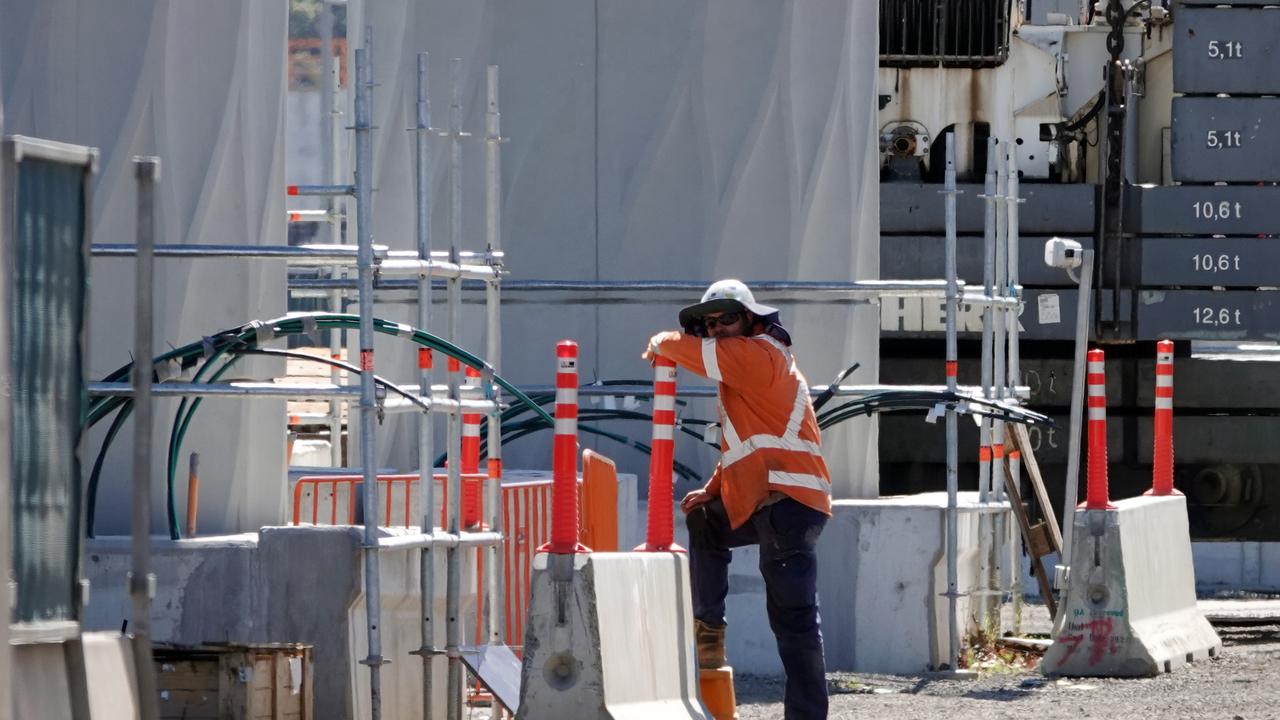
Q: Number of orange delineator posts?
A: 5